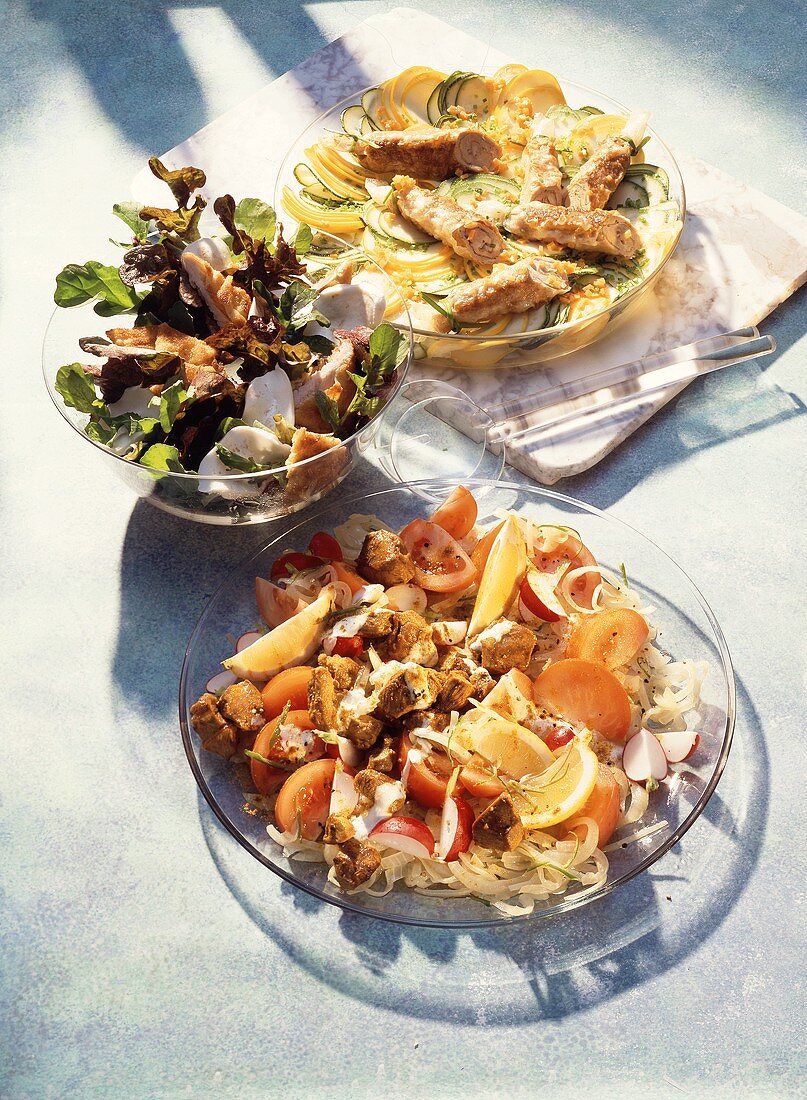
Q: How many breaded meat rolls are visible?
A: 6